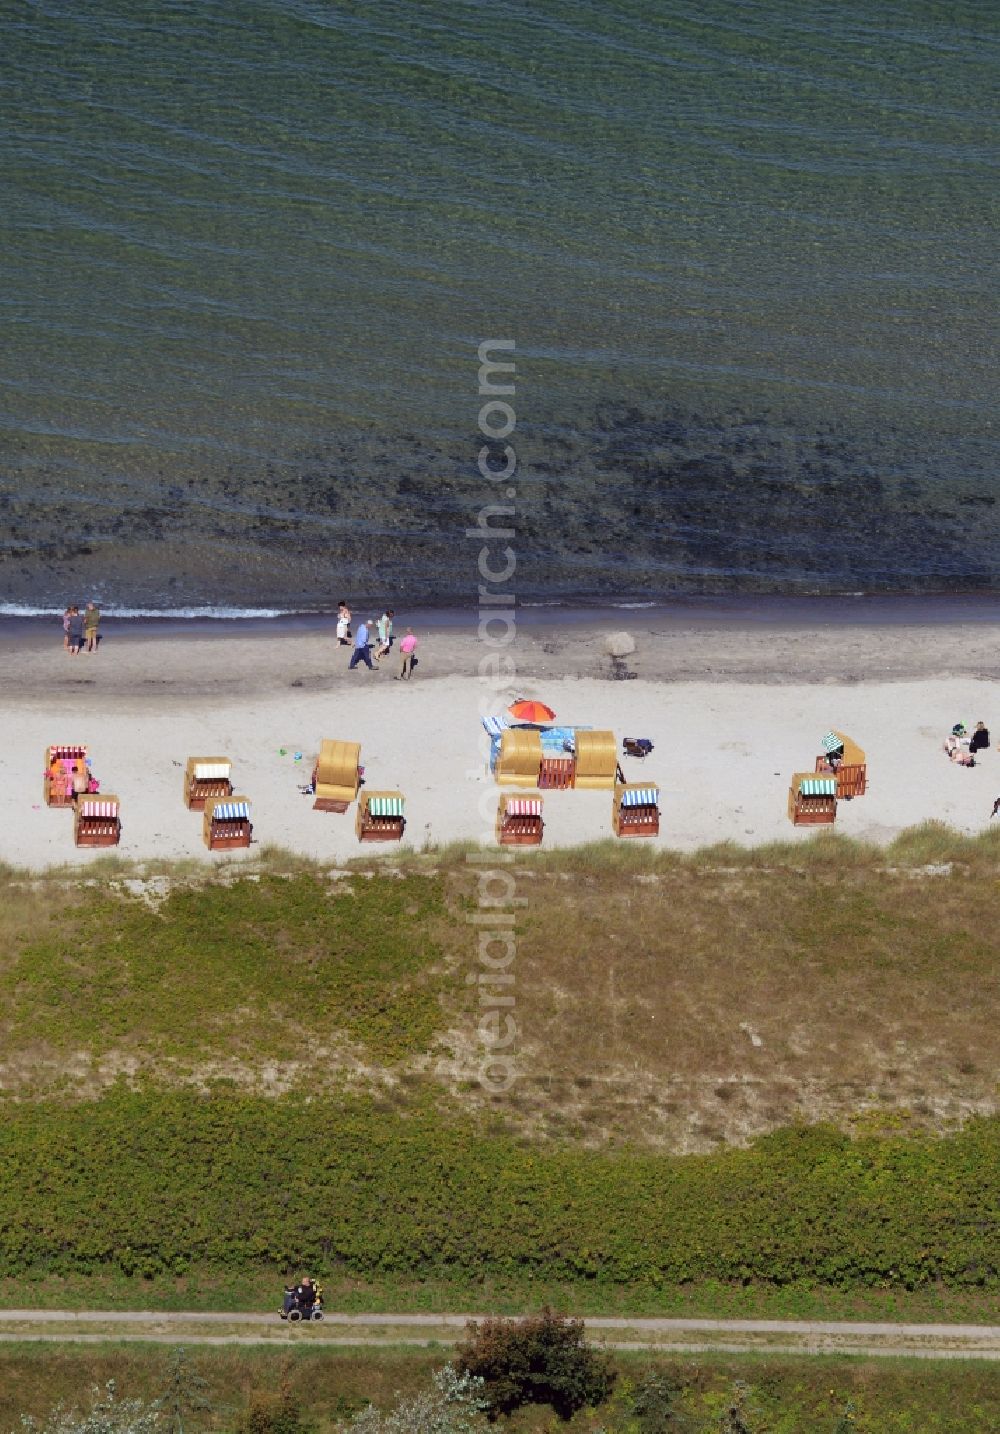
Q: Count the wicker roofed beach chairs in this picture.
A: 12